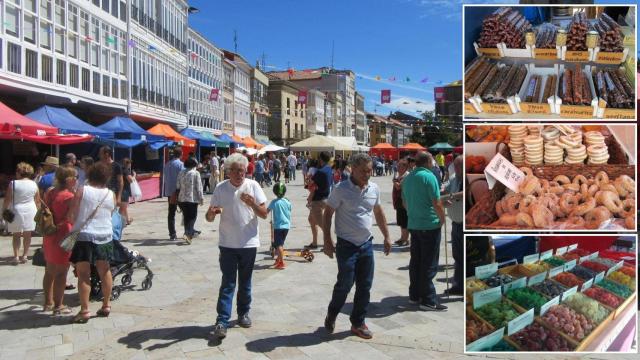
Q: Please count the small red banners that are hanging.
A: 4